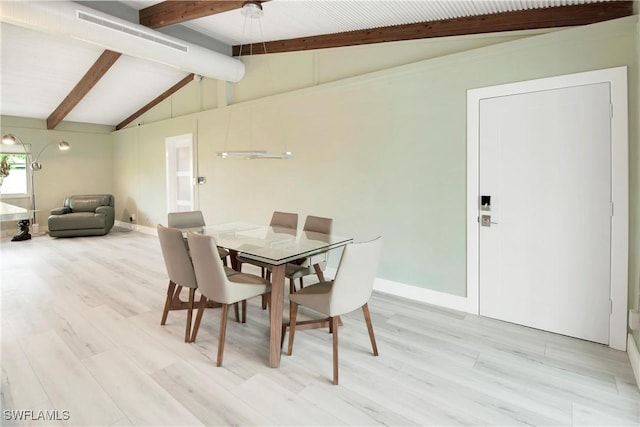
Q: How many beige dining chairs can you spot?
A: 6